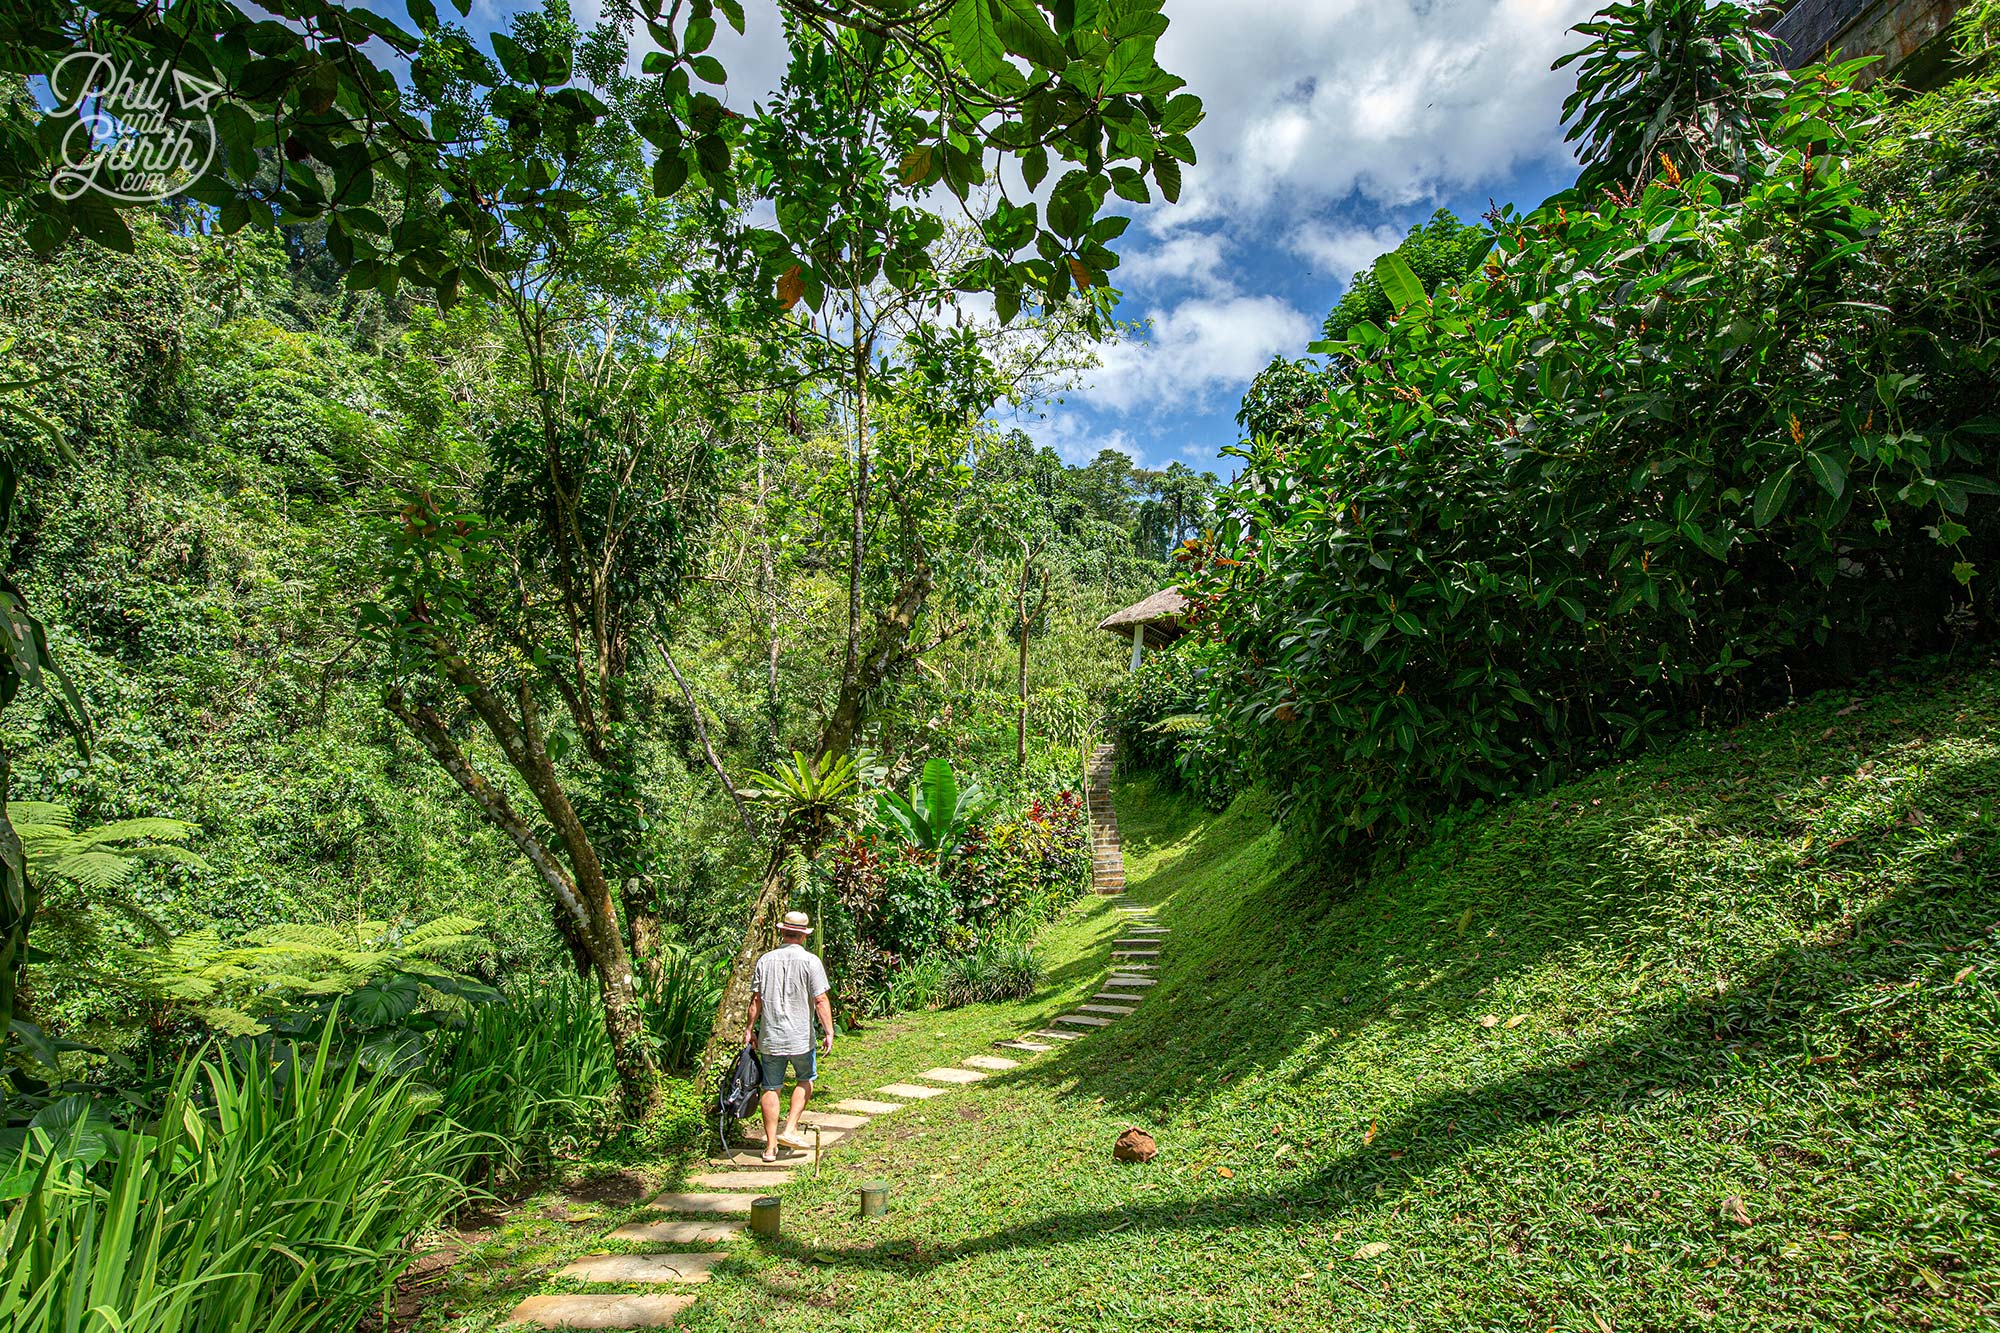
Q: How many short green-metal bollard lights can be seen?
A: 2